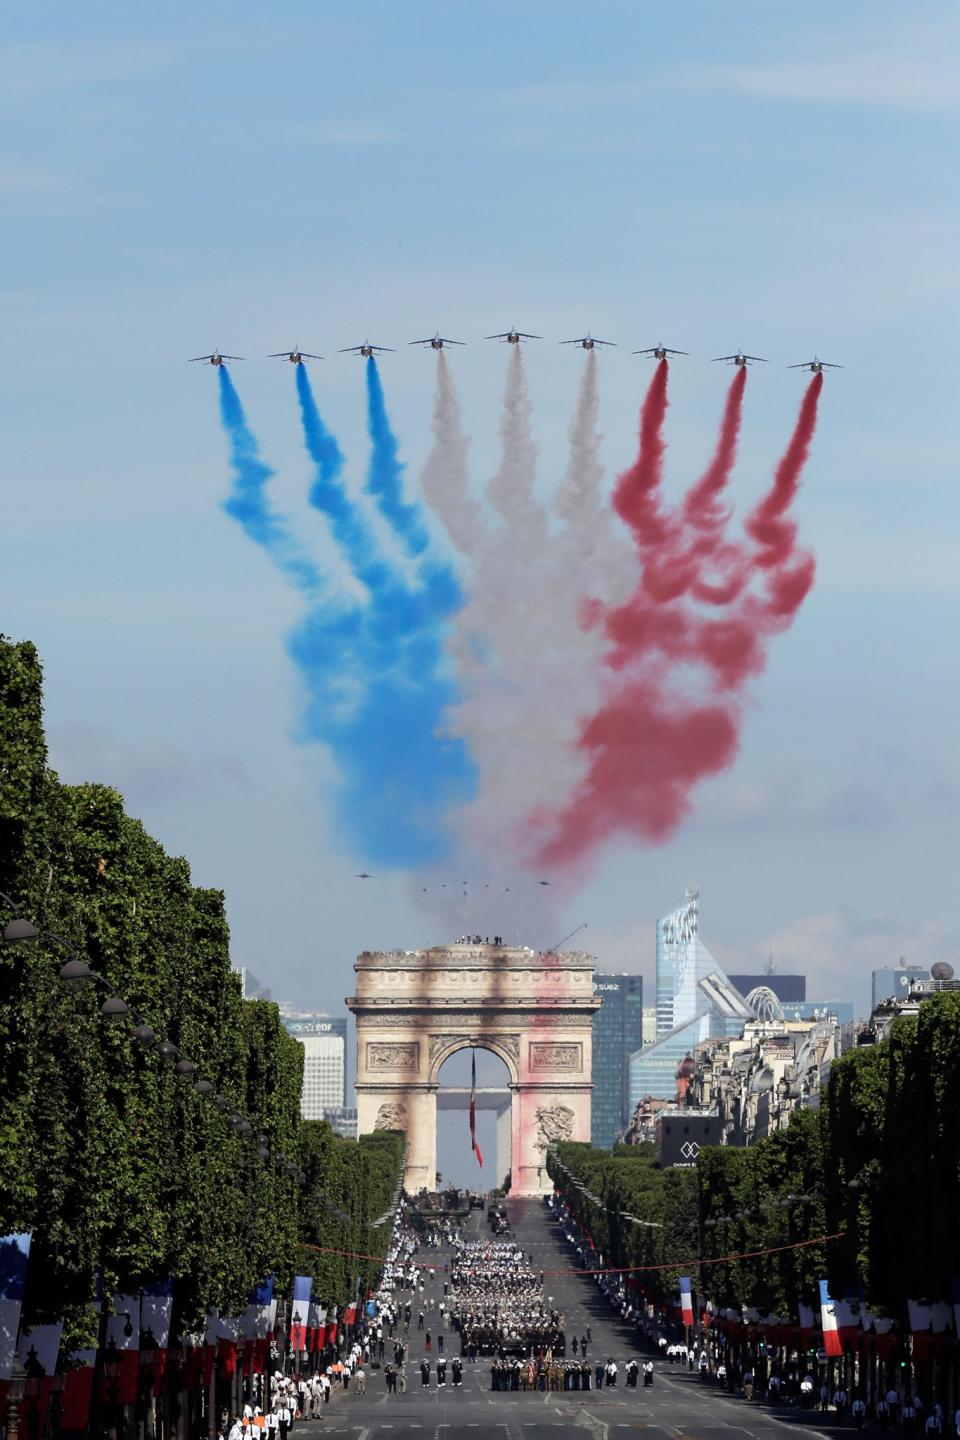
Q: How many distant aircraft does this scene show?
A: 8